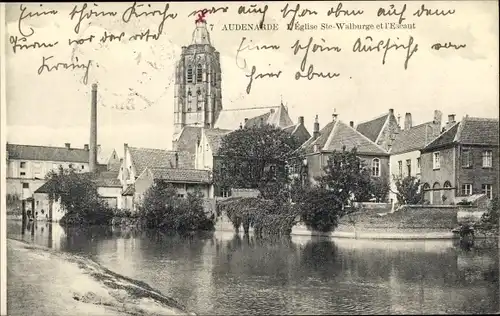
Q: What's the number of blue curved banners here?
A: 0